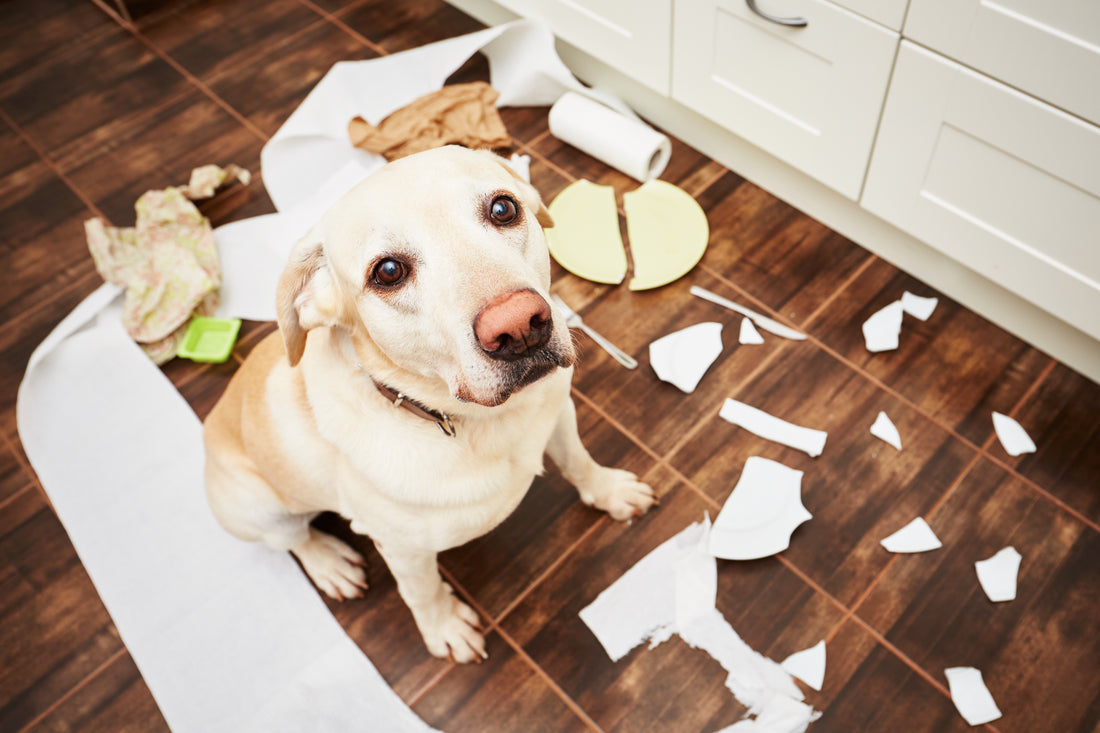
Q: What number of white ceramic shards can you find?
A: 12